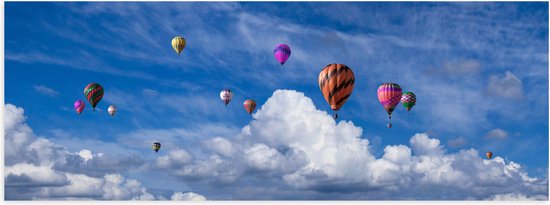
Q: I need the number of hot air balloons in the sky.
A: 12